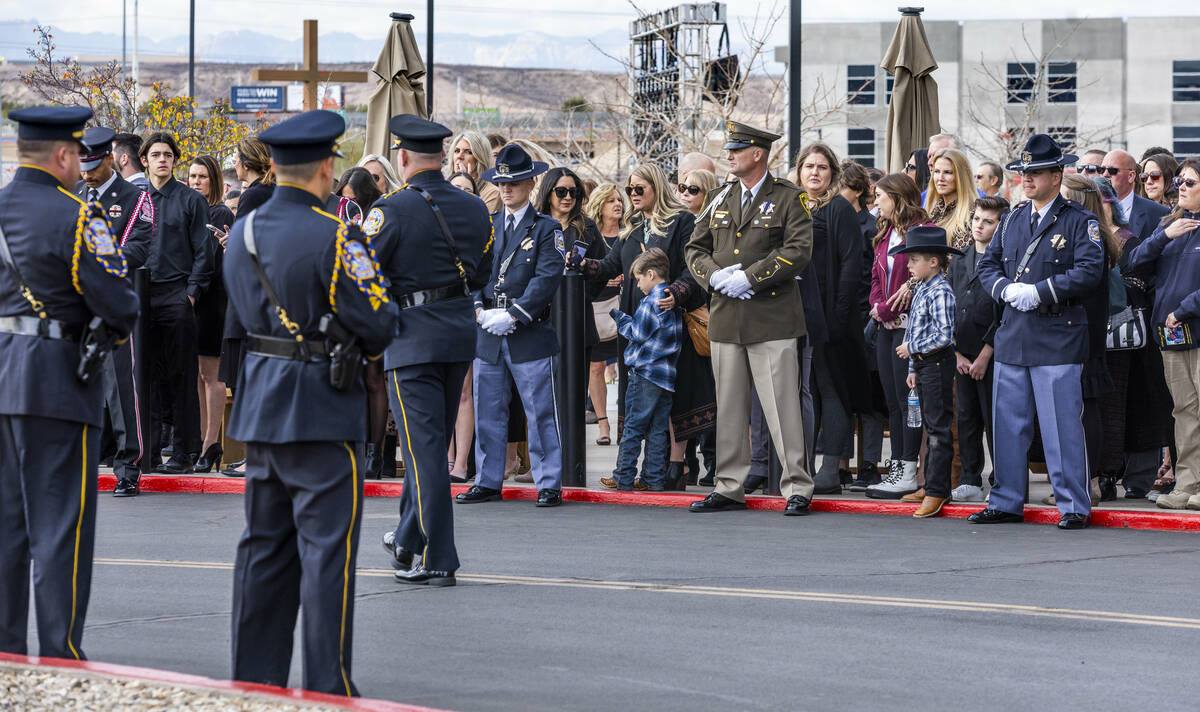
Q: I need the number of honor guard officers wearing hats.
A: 7